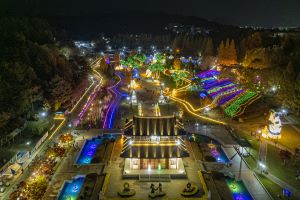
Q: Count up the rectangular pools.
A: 4